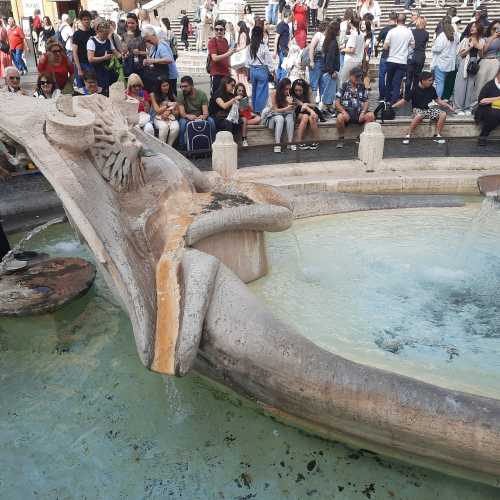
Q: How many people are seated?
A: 13